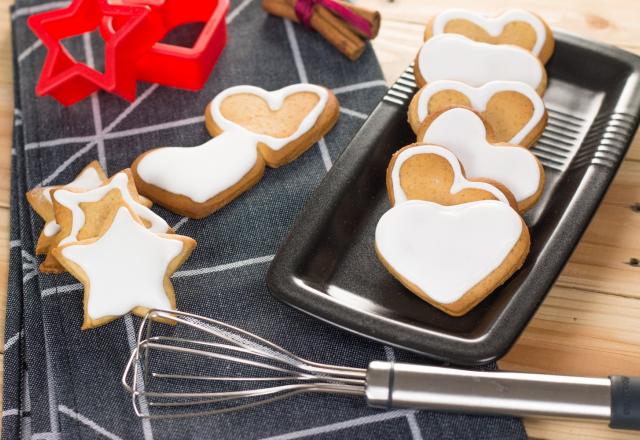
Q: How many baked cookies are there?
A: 11